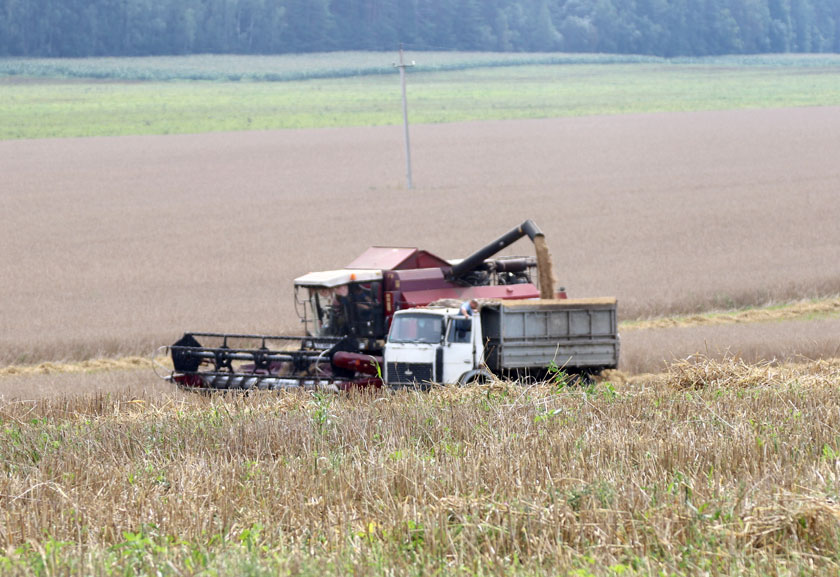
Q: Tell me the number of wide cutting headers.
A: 1